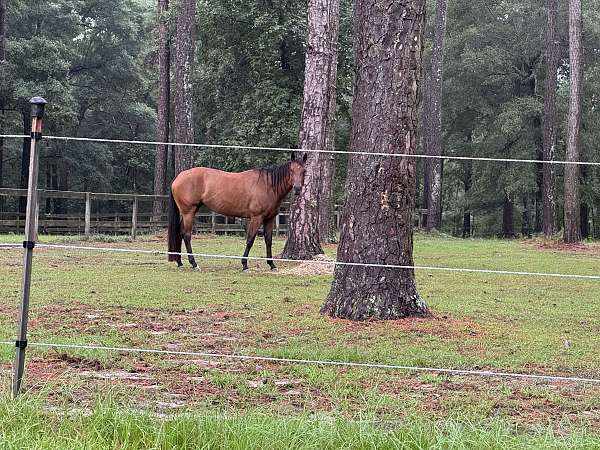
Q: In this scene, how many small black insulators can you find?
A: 3